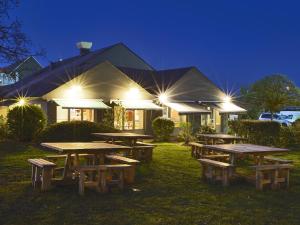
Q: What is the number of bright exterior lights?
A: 5